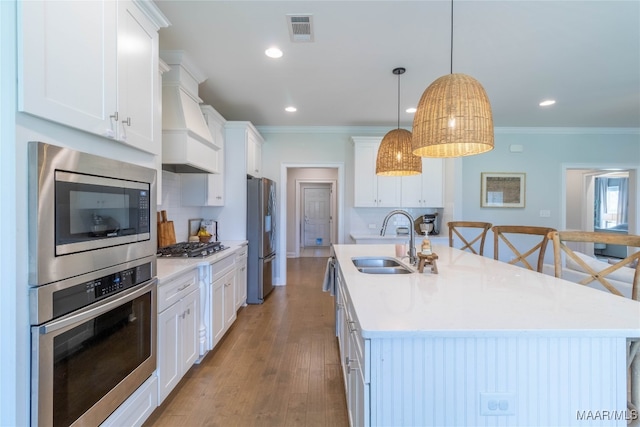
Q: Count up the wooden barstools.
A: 3